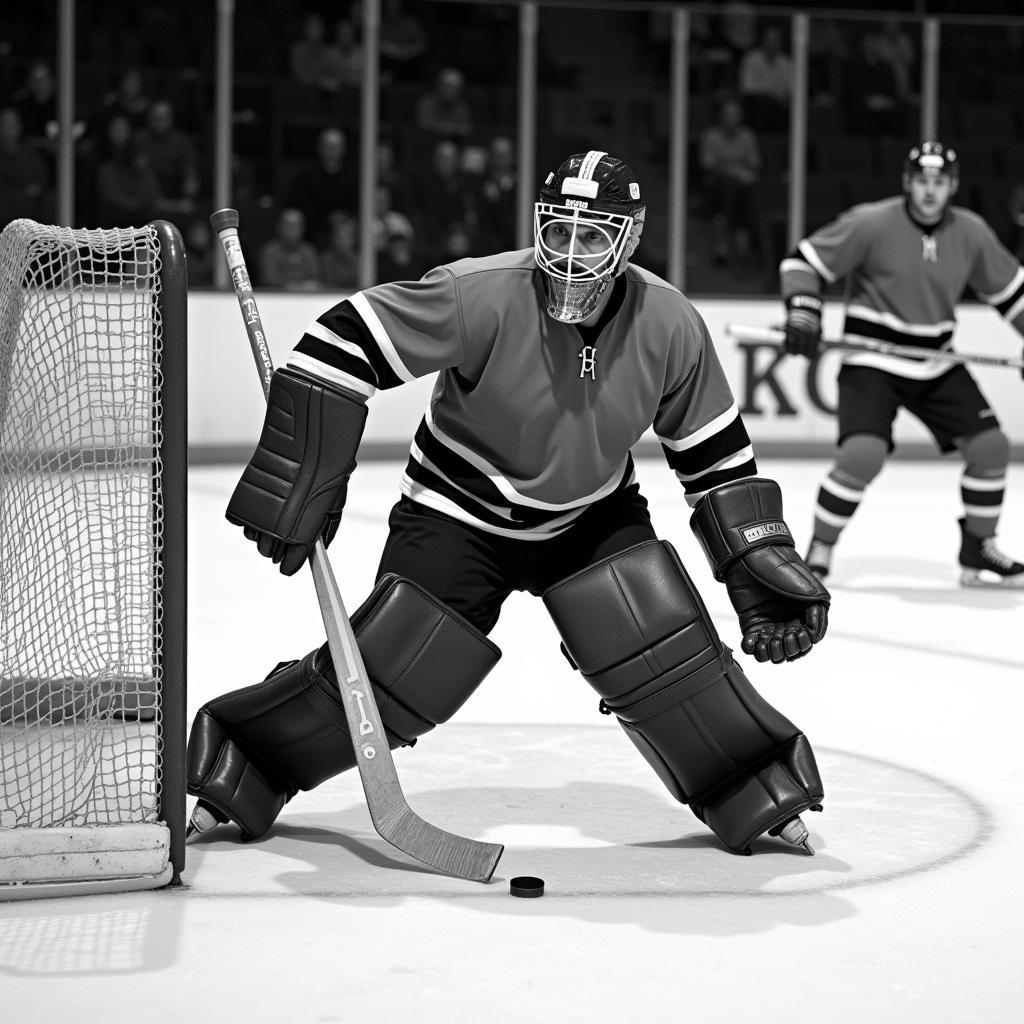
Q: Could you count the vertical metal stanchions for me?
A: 7